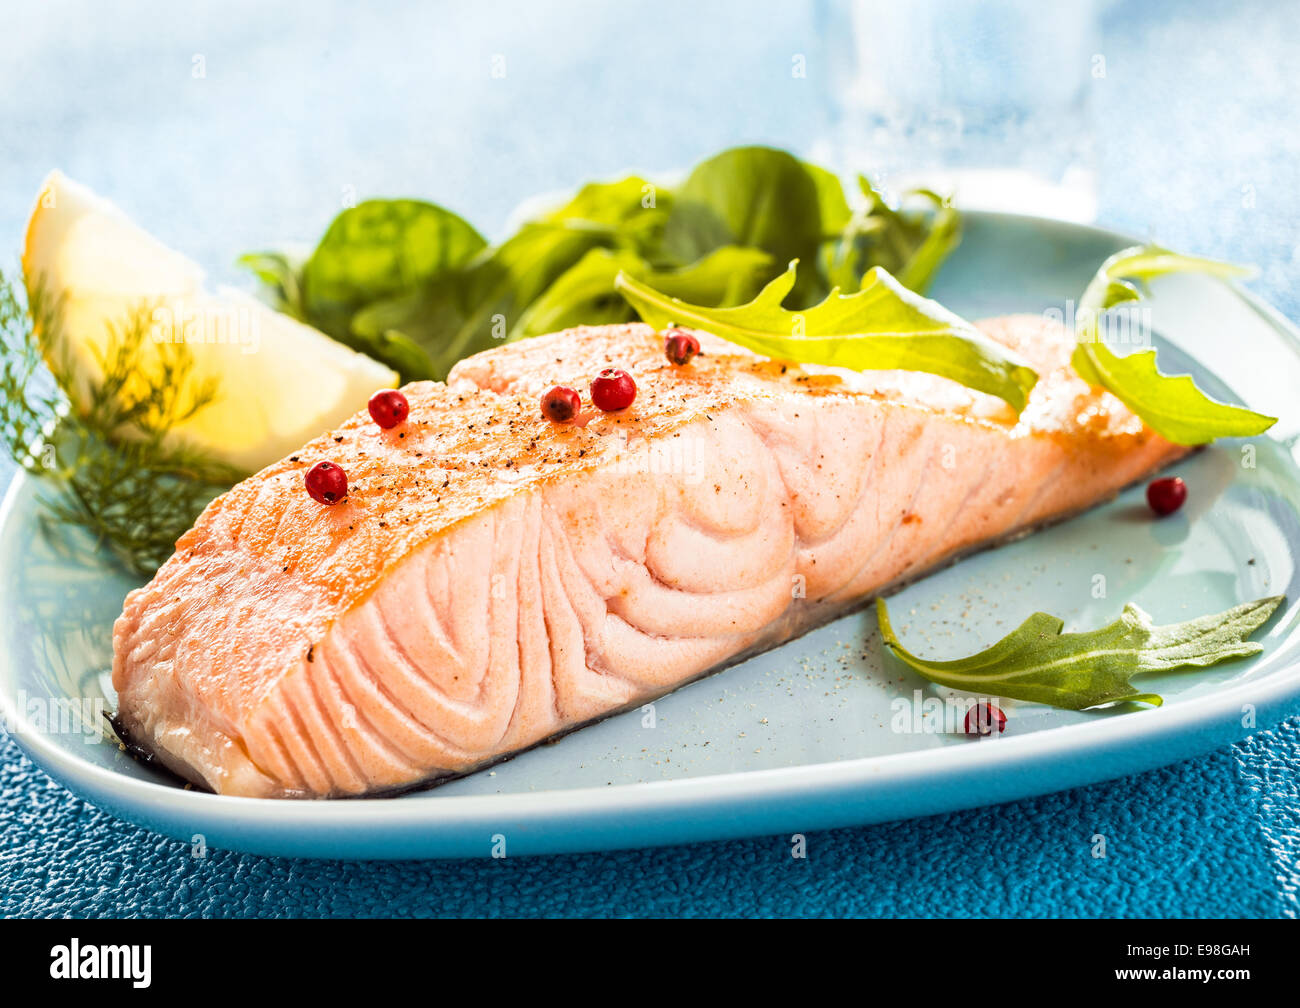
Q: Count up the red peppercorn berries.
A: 7